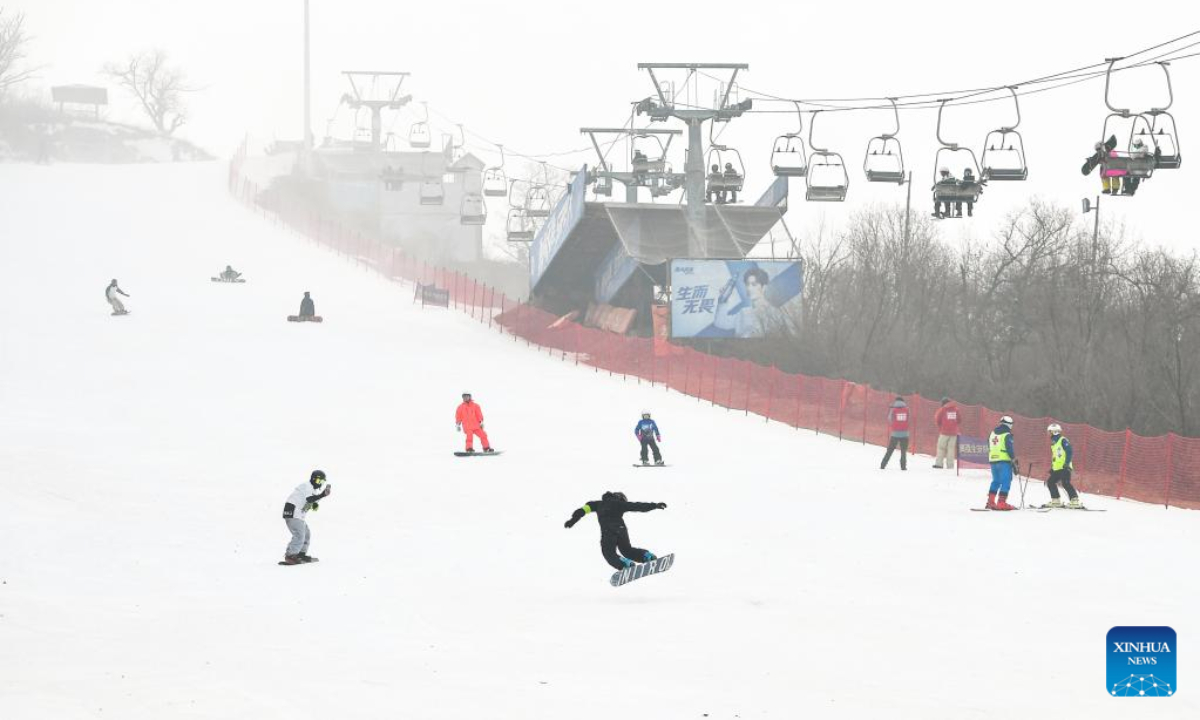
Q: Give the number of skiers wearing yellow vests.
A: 2